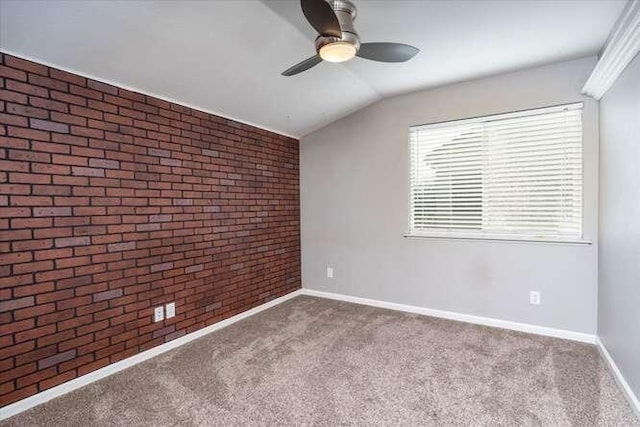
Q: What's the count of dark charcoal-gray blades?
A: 3